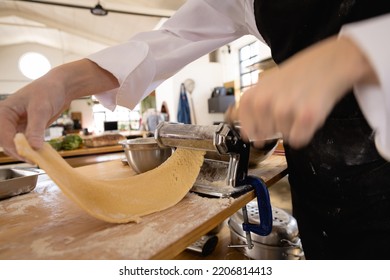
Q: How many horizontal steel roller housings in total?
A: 1